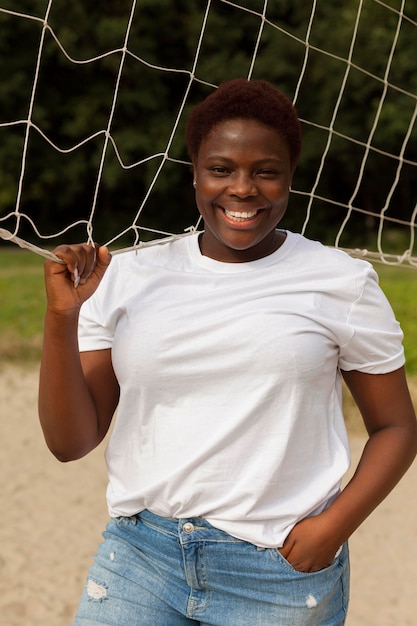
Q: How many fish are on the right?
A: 0